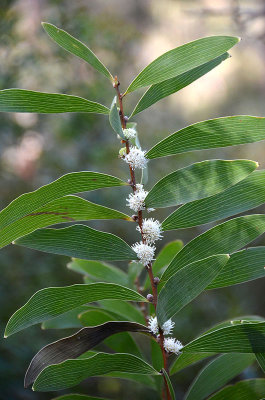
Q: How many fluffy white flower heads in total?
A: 8